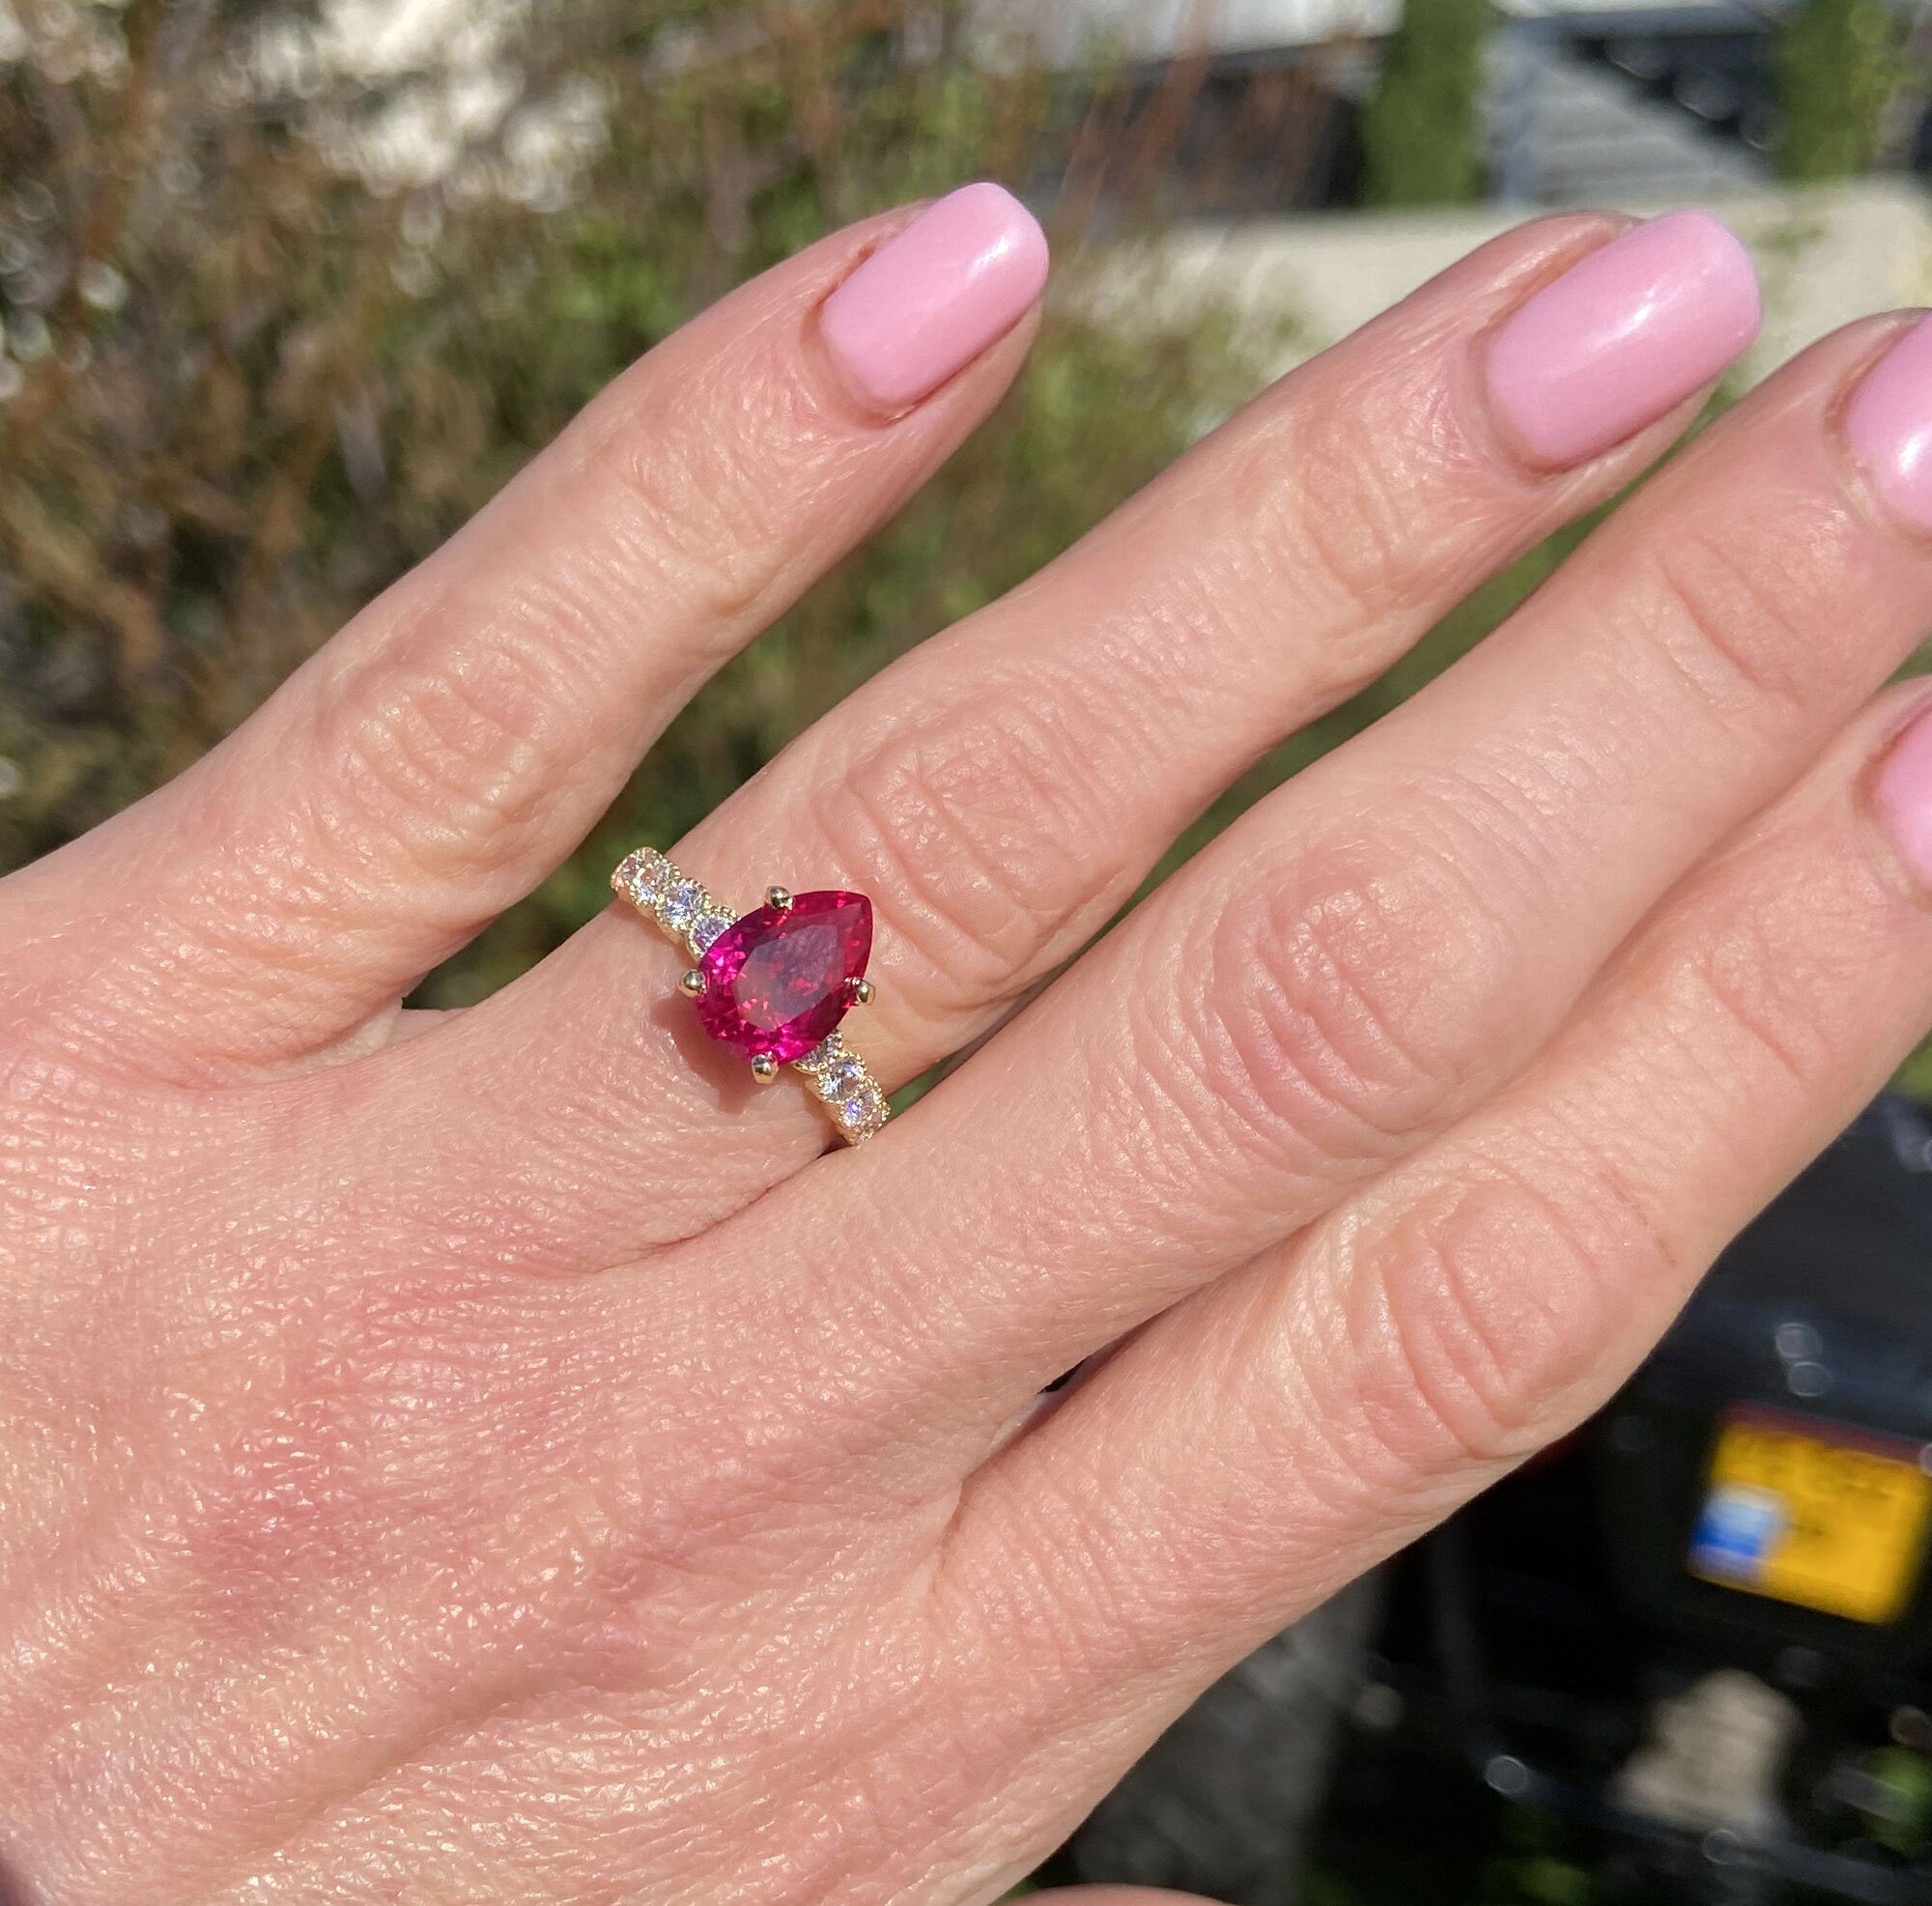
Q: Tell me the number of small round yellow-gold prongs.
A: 4